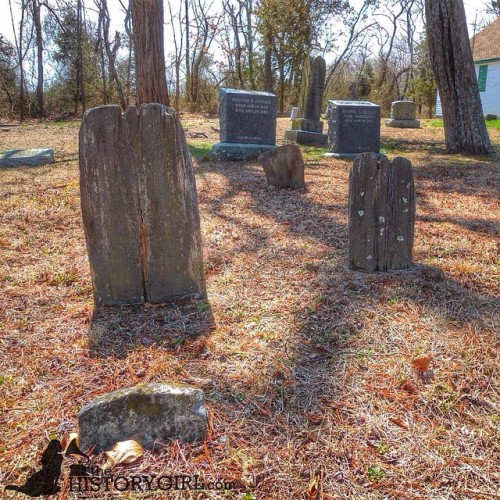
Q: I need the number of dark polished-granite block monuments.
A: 2